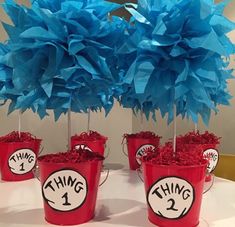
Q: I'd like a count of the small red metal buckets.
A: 6